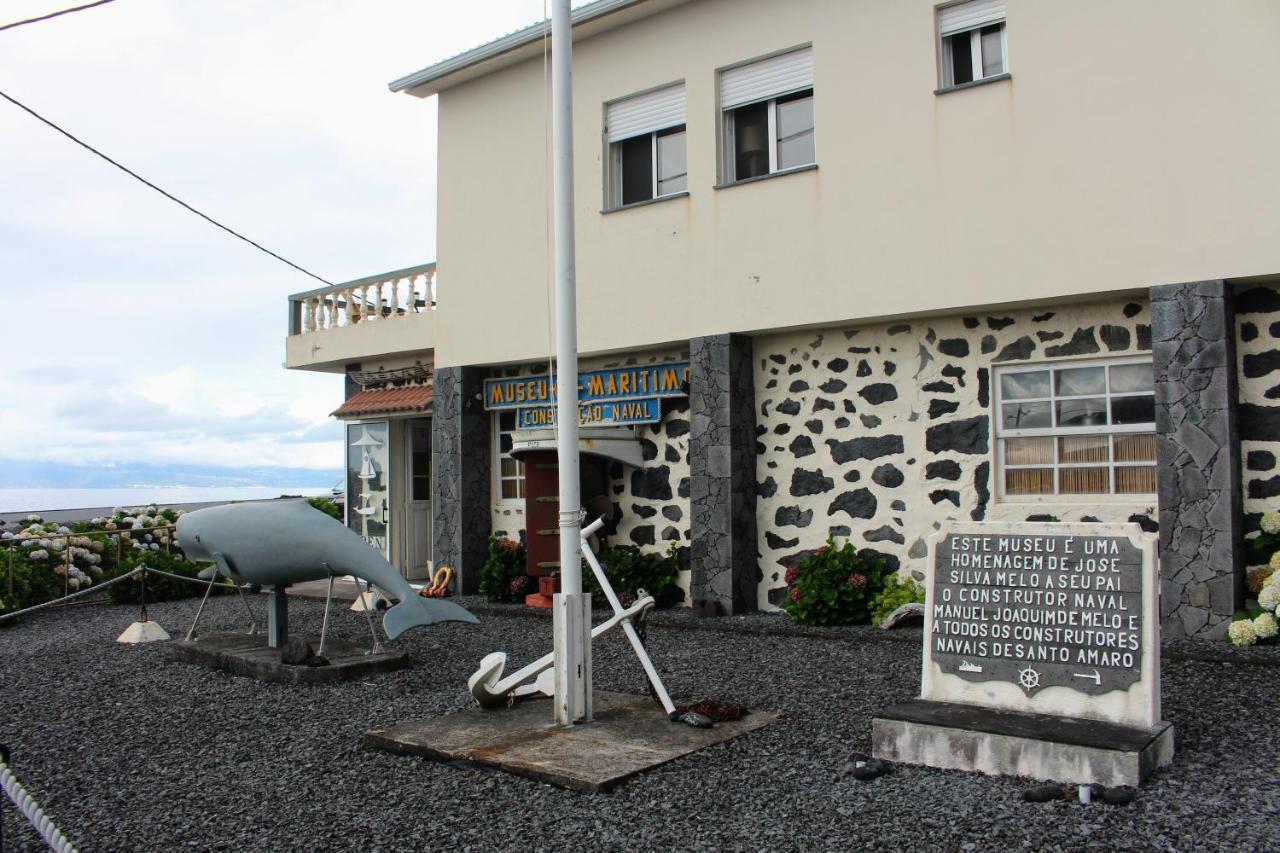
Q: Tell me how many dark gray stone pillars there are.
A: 3